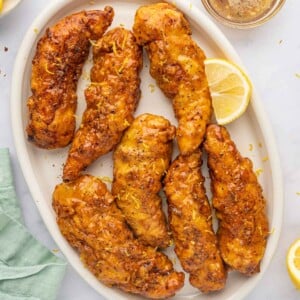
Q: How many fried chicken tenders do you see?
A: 7